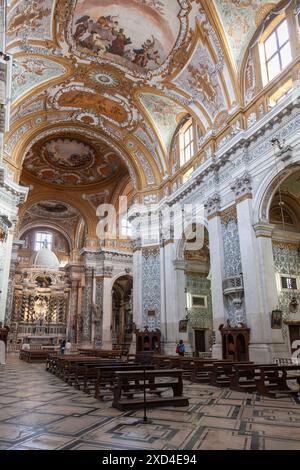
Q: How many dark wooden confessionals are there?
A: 2